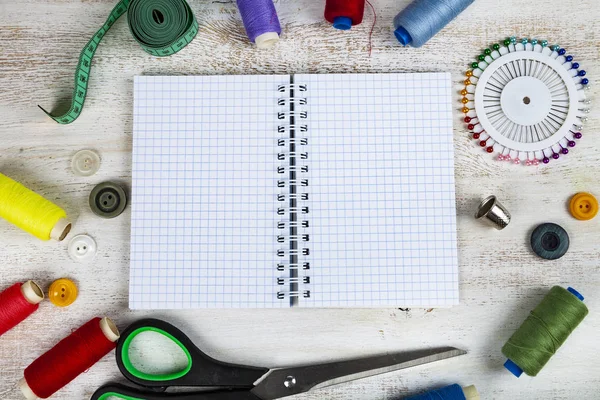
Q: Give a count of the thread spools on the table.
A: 8